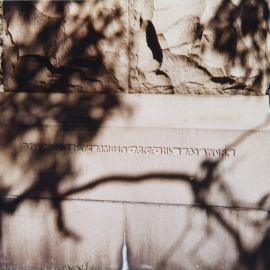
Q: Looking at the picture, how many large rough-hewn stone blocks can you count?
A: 2